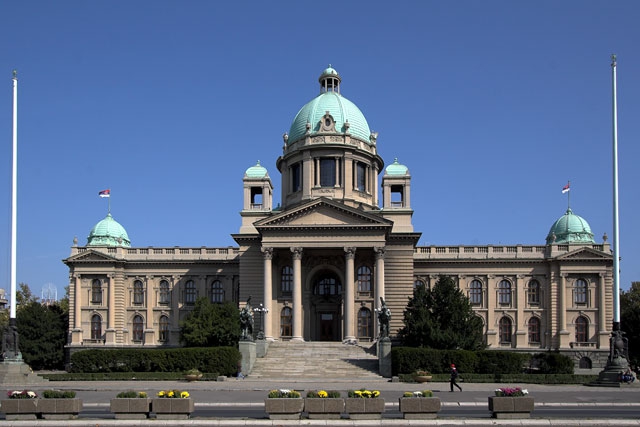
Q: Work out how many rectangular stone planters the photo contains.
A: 9